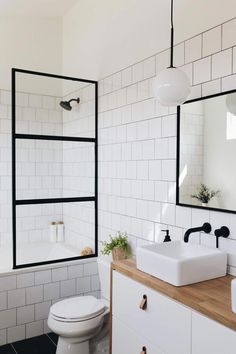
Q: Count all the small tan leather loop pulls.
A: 2